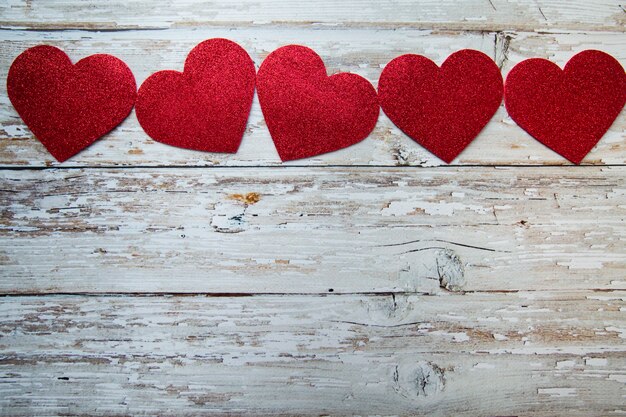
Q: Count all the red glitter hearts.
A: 5